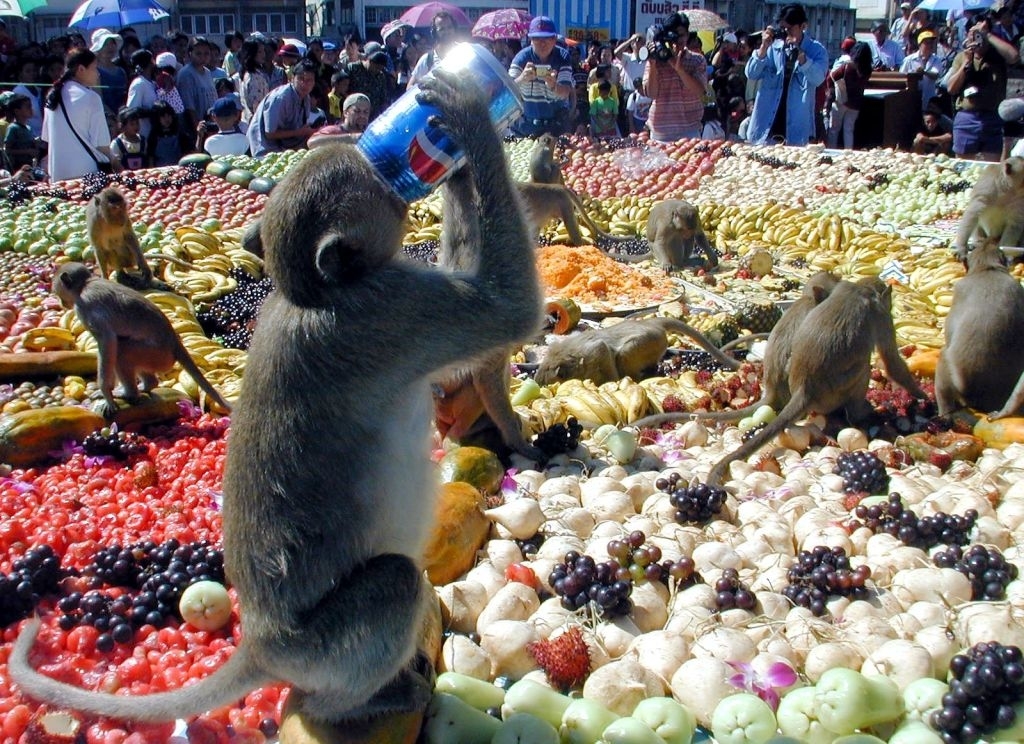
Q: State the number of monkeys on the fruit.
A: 12